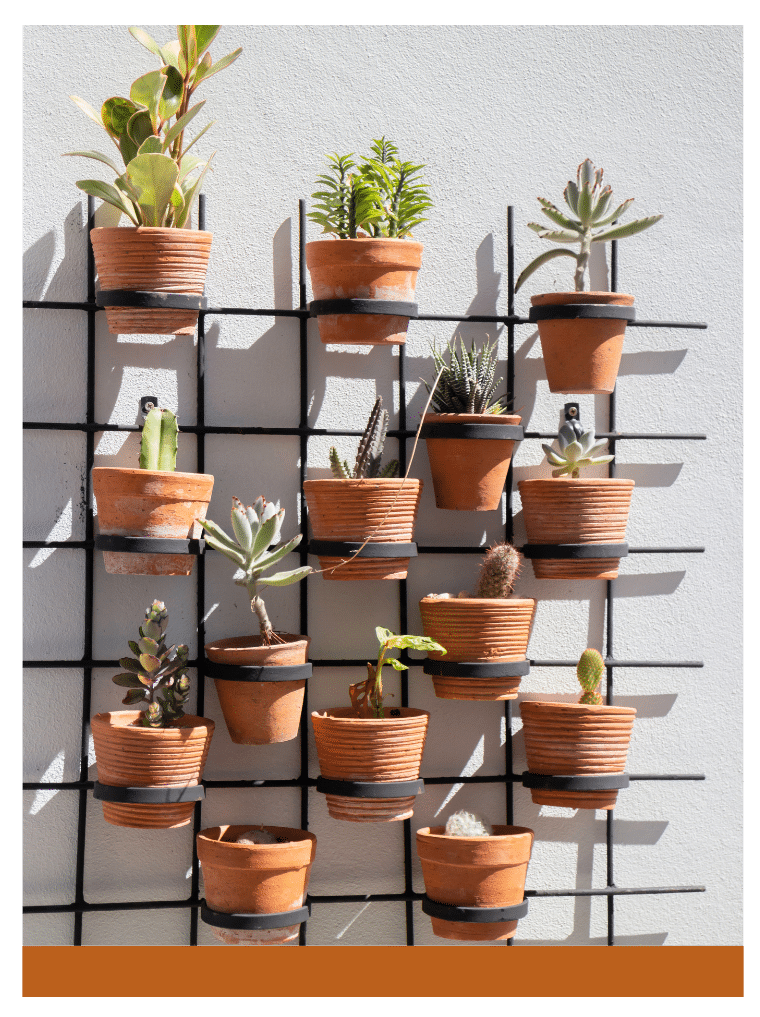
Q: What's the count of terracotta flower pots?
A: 14